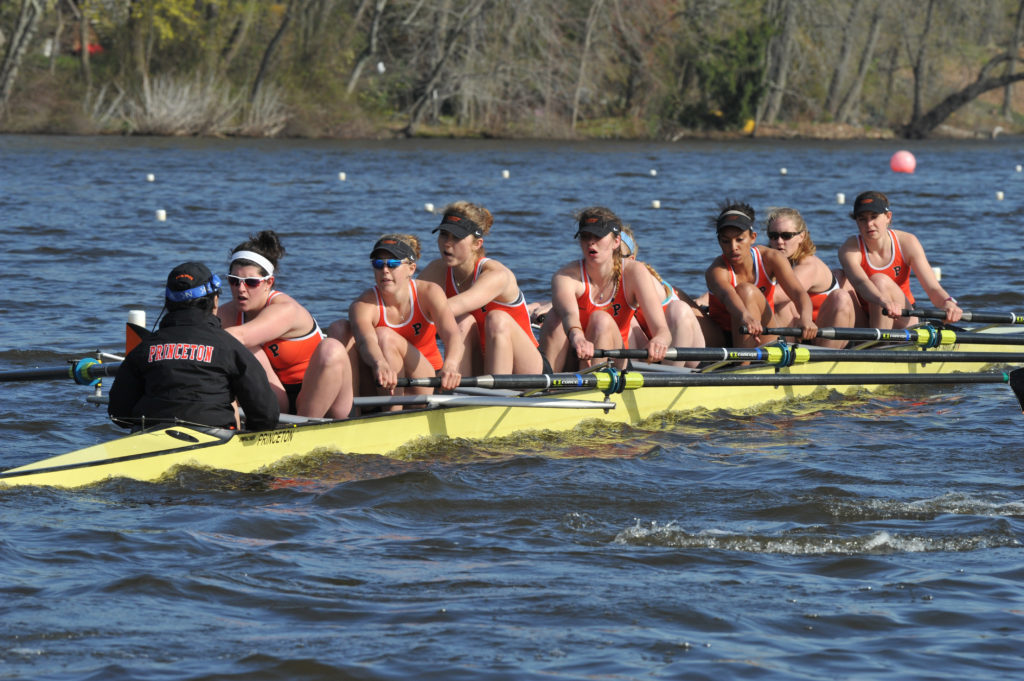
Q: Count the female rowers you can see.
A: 8